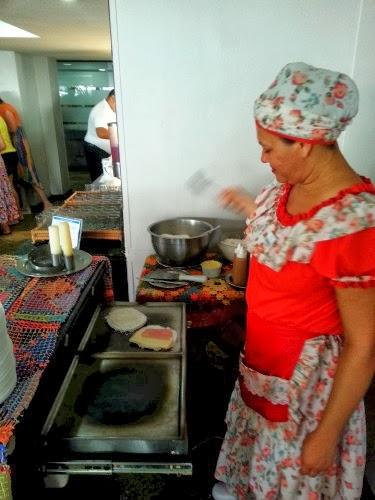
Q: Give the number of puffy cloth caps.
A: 1